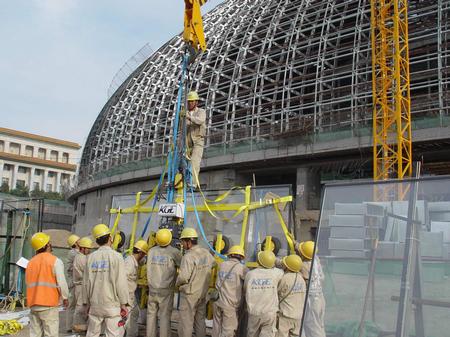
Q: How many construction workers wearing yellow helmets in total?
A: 12